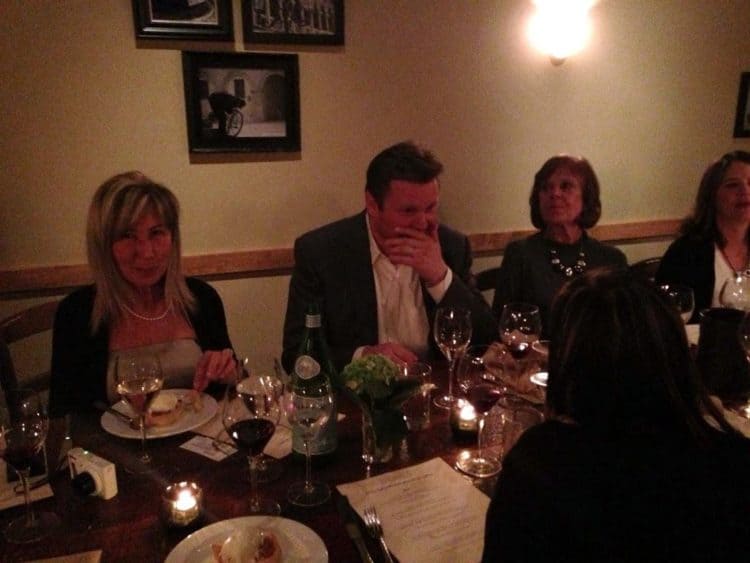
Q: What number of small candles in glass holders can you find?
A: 2